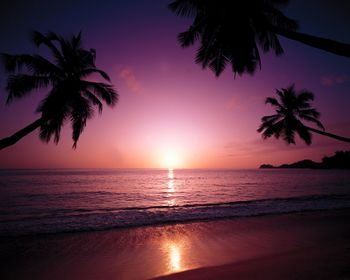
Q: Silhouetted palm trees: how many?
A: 3